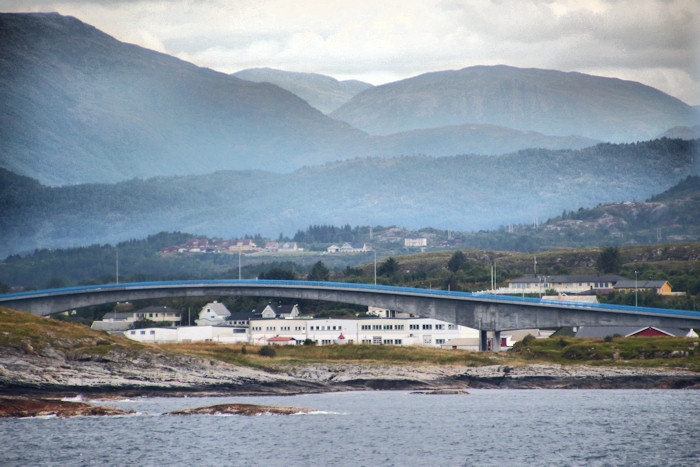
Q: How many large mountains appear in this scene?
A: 3